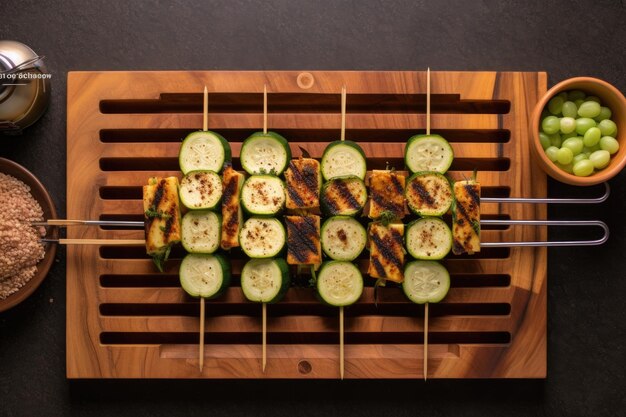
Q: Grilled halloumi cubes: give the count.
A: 7